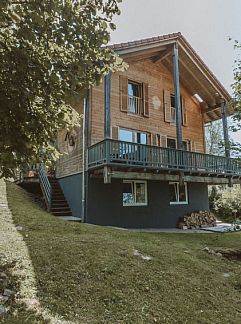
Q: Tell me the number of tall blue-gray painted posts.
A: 3